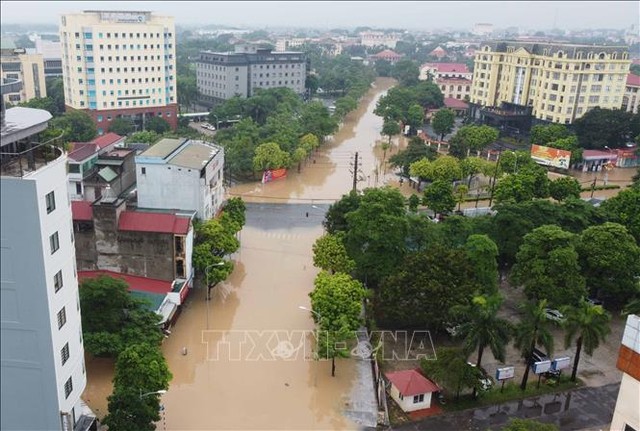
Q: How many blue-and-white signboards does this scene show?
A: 3